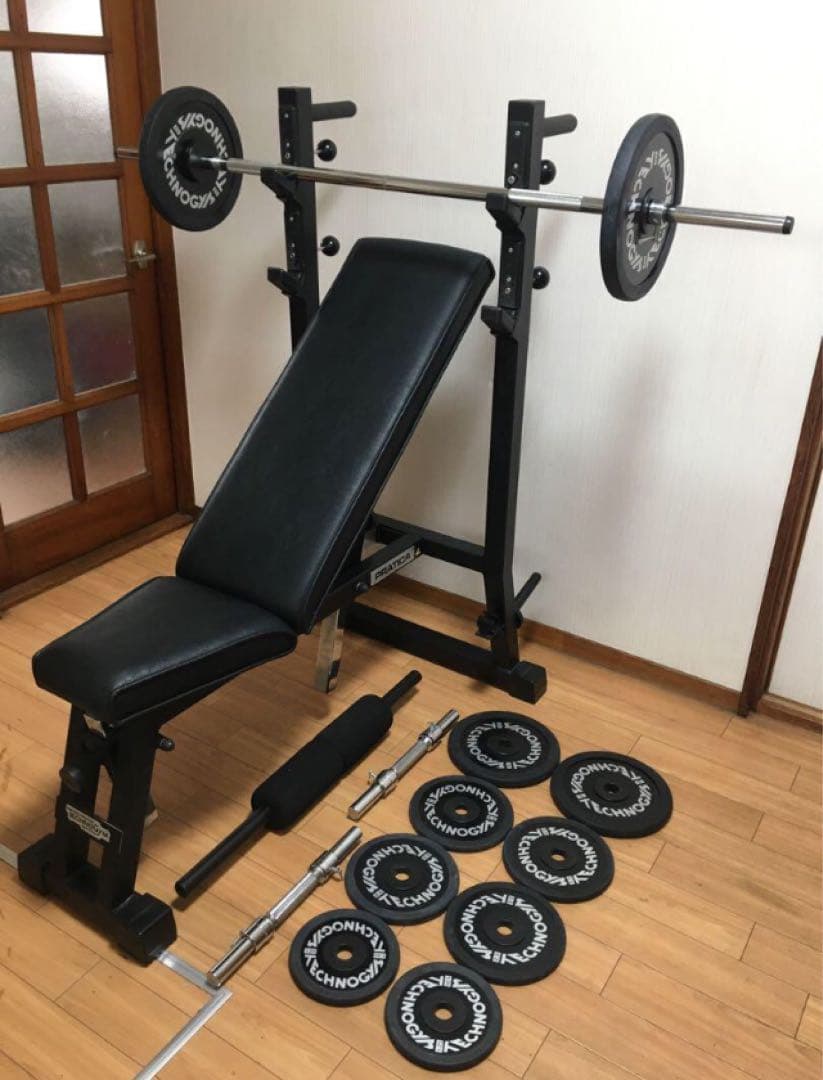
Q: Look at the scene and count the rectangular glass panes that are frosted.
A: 10